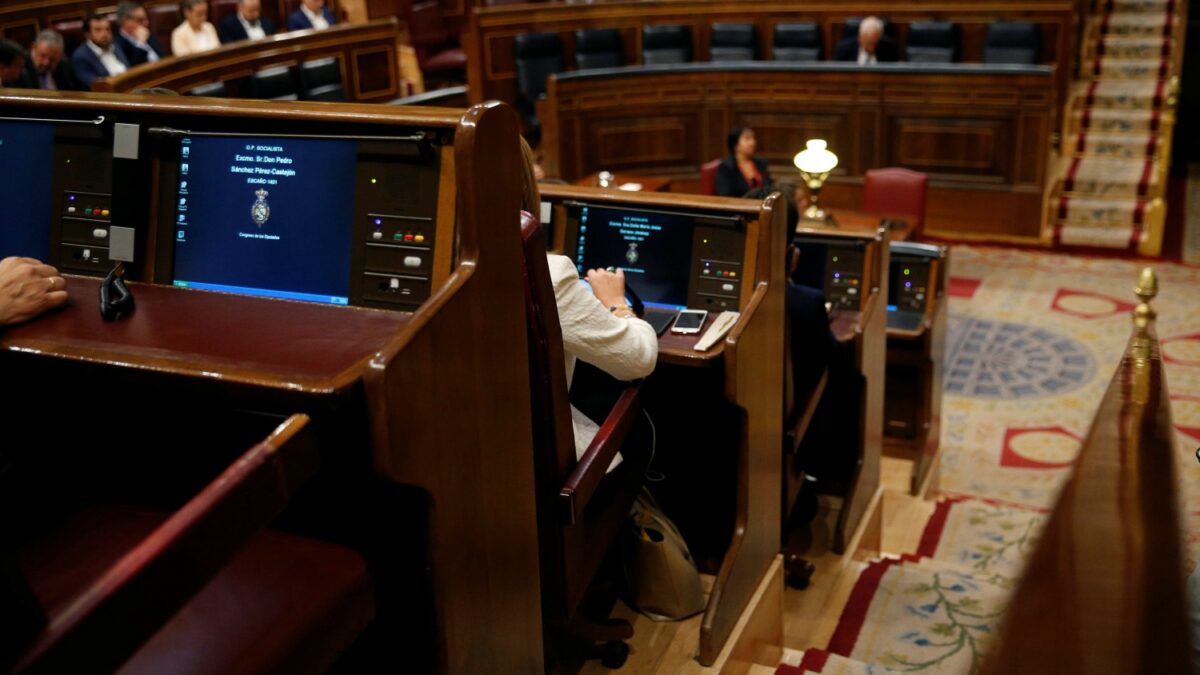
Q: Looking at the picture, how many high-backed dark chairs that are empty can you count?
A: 7